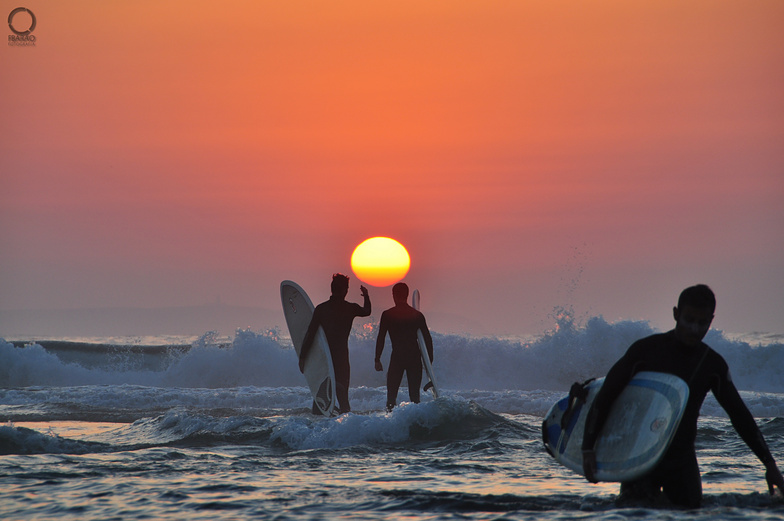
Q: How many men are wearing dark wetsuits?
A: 3